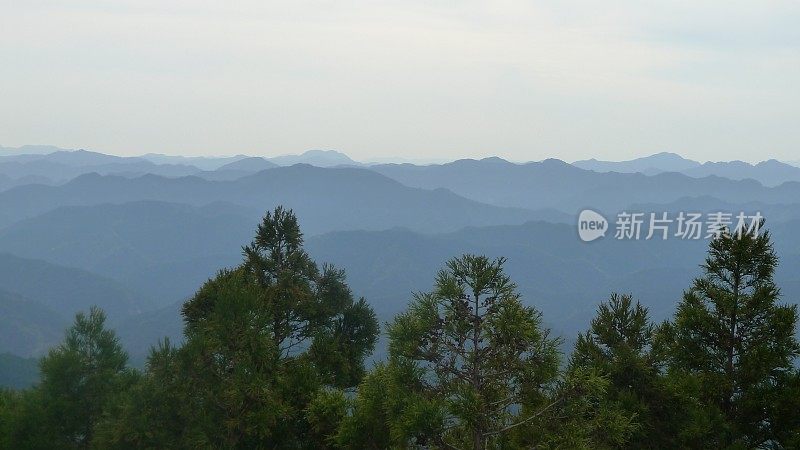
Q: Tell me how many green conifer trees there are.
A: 5